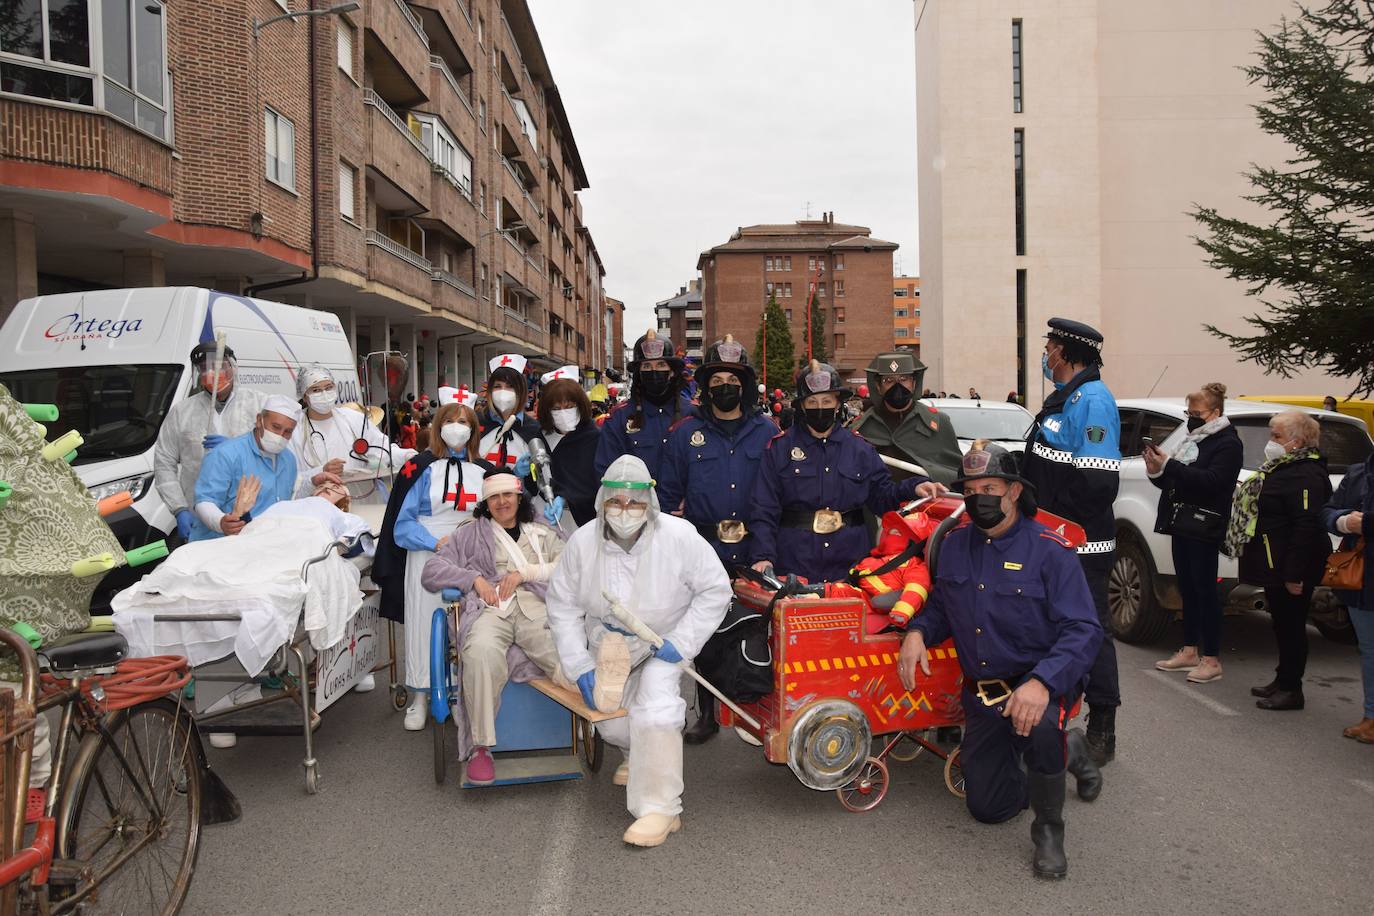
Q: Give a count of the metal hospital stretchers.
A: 1